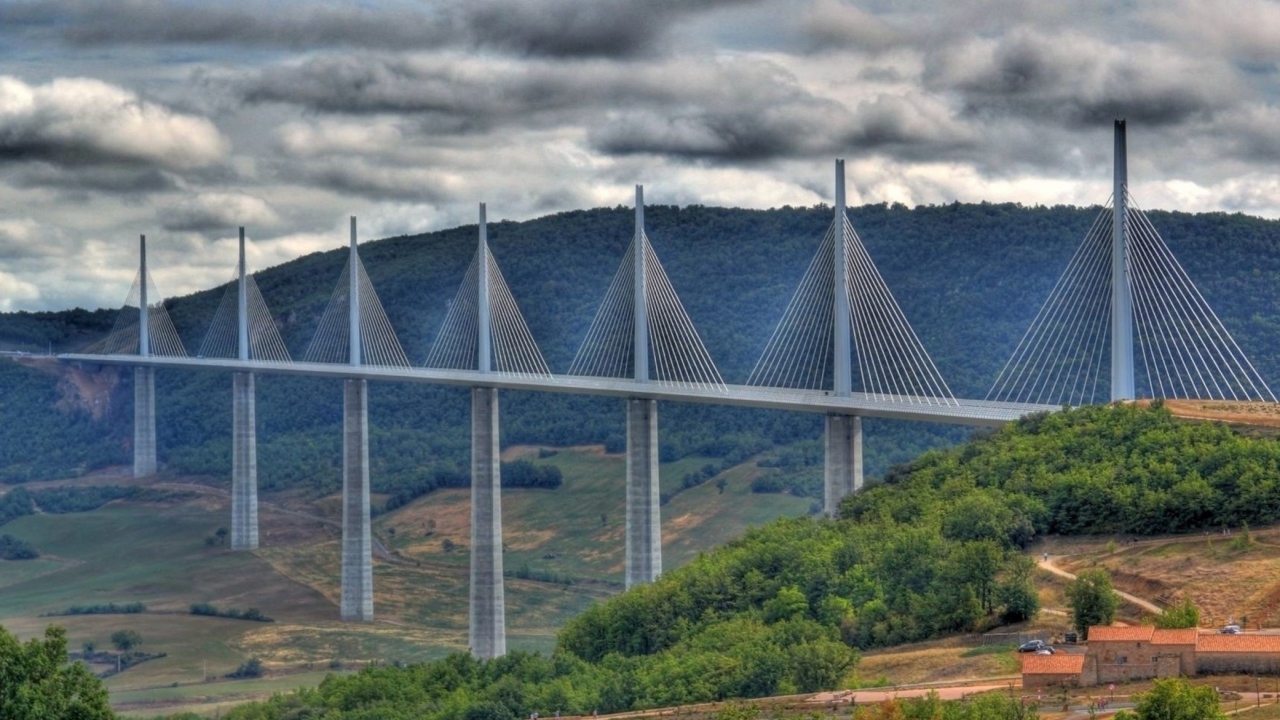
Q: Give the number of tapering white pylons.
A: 7